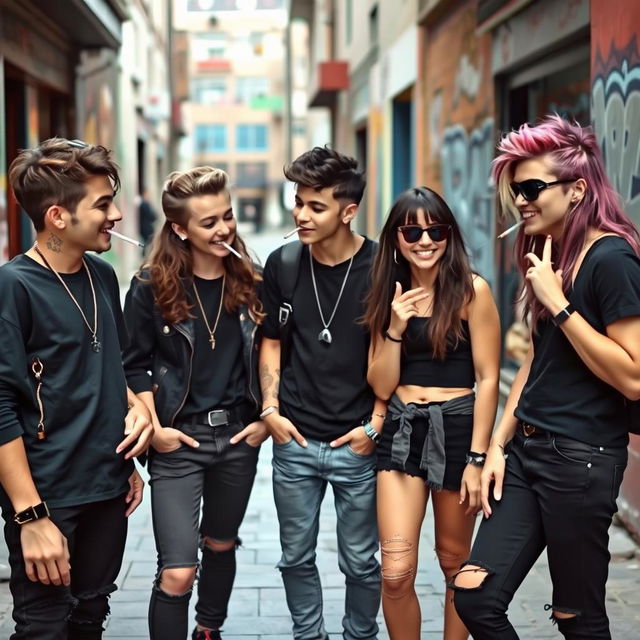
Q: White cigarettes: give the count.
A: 4